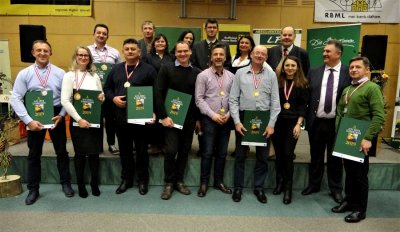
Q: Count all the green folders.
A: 7